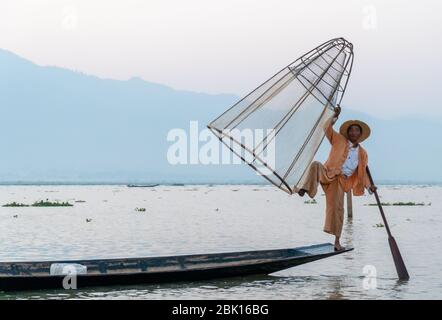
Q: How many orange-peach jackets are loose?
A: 1